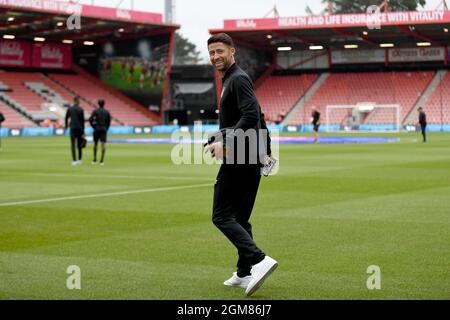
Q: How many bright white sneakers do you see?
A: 2